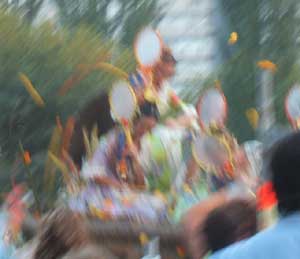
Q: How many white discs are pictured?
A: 5